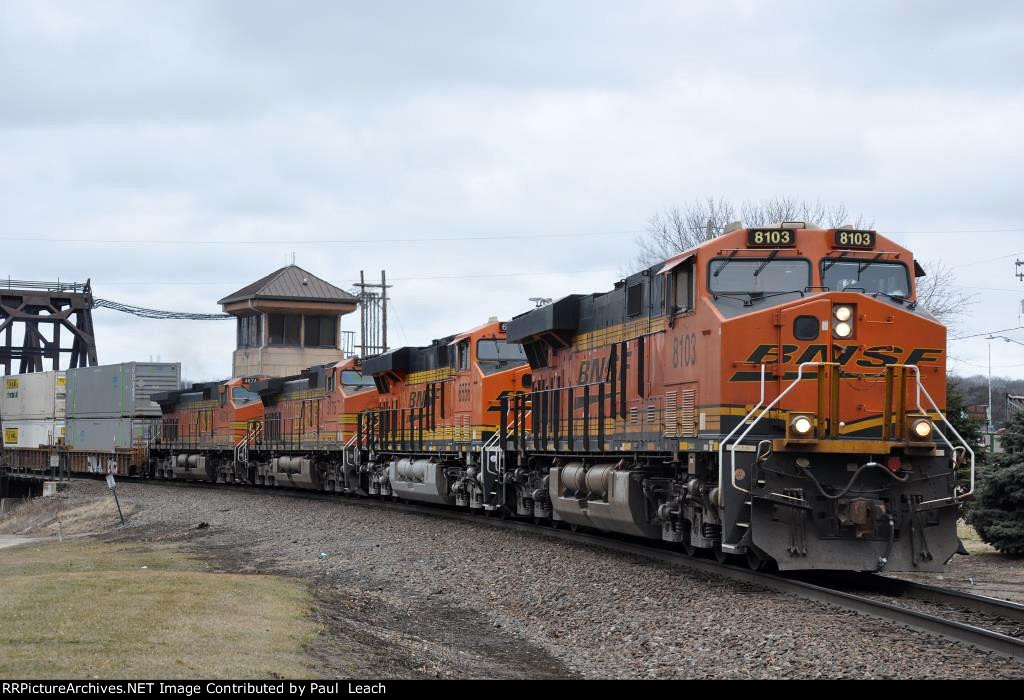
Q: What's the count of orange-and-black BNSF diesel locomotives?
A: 4